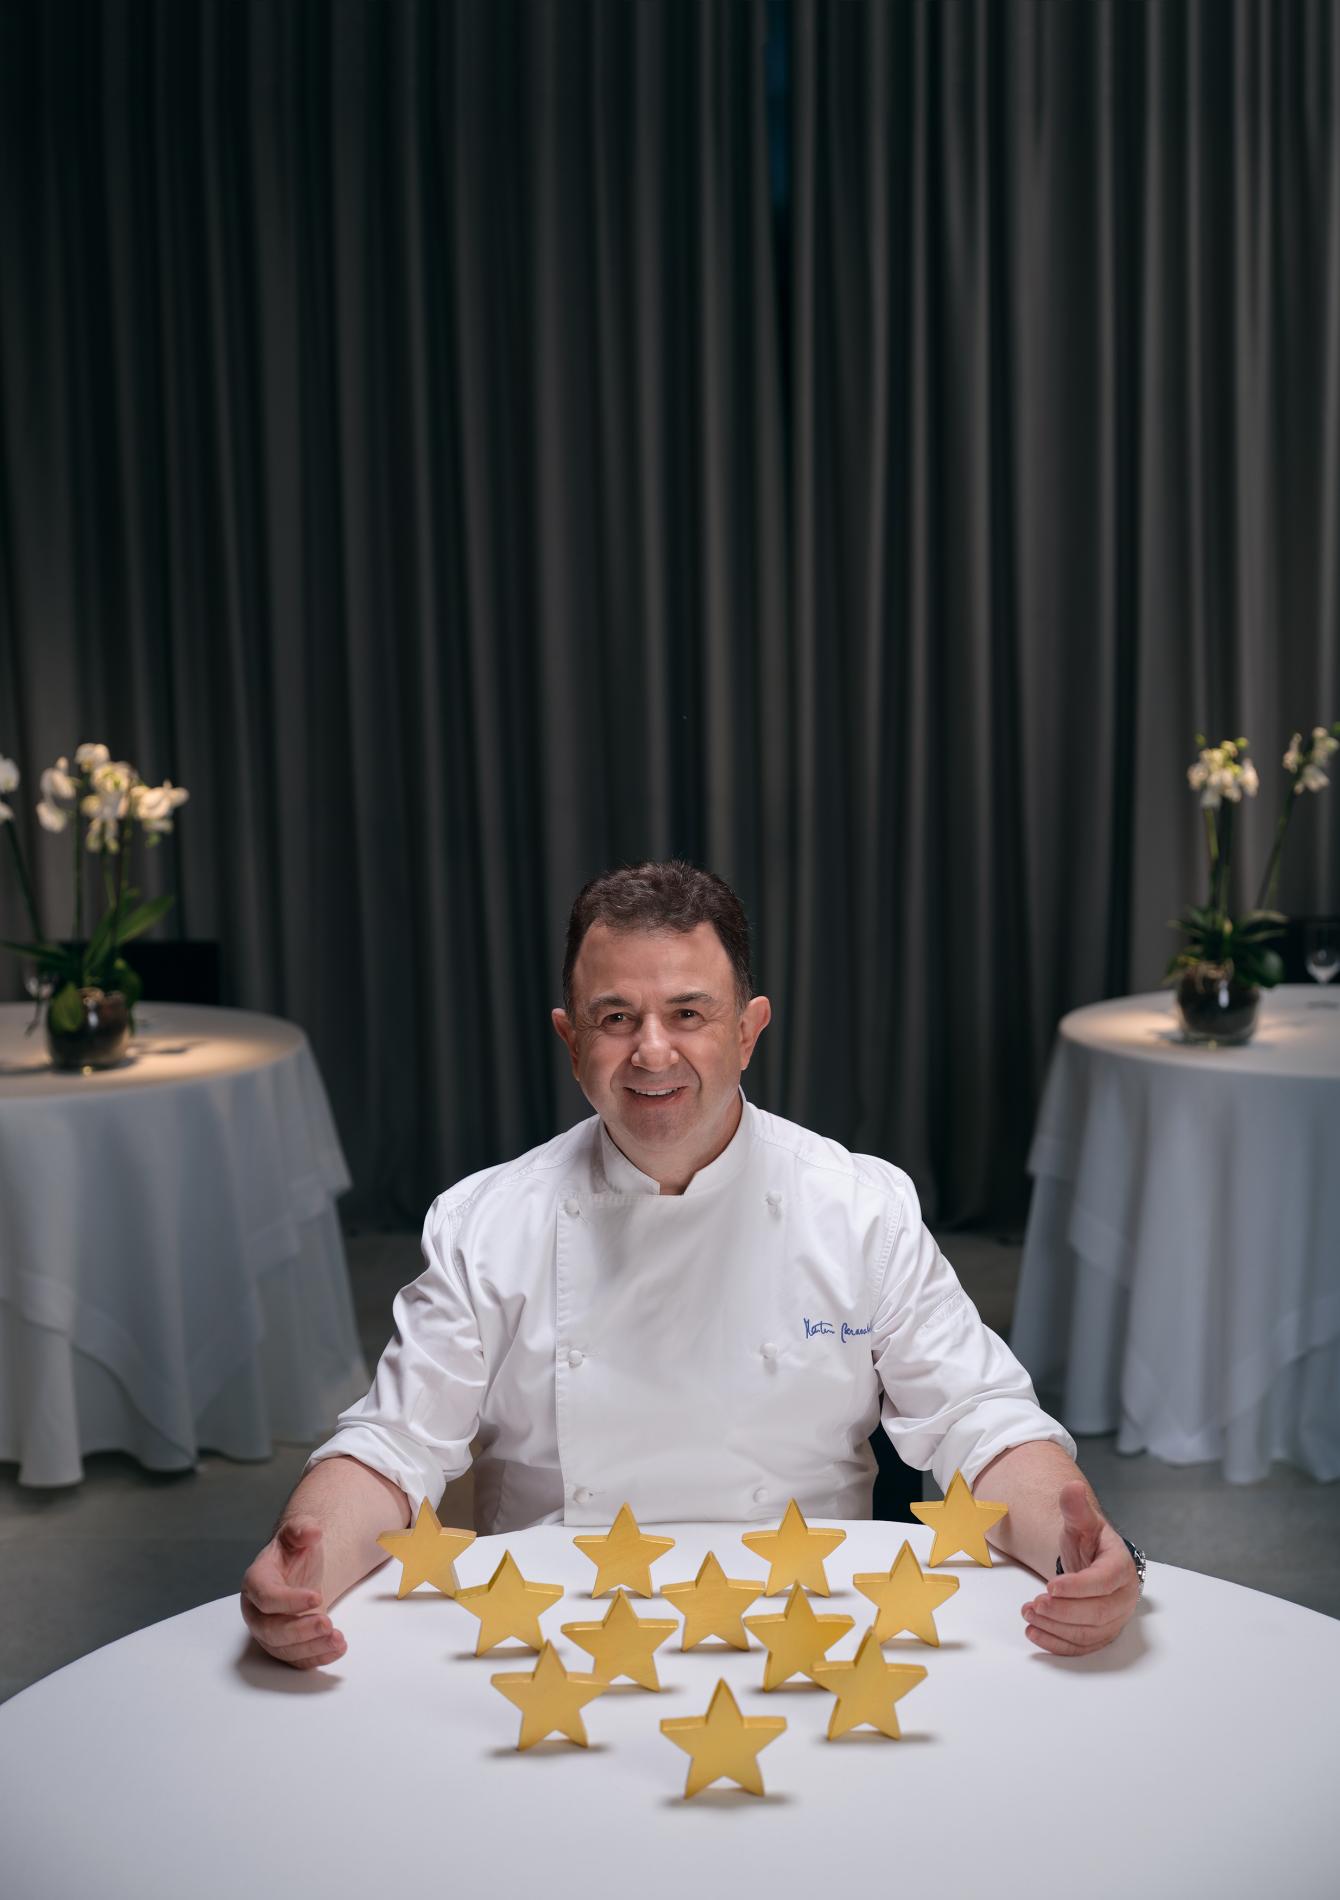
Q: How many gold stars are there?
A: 12